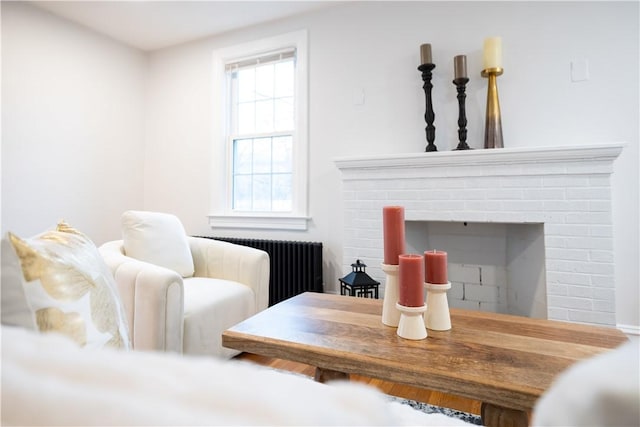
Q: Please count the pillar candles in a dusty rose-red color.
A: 3